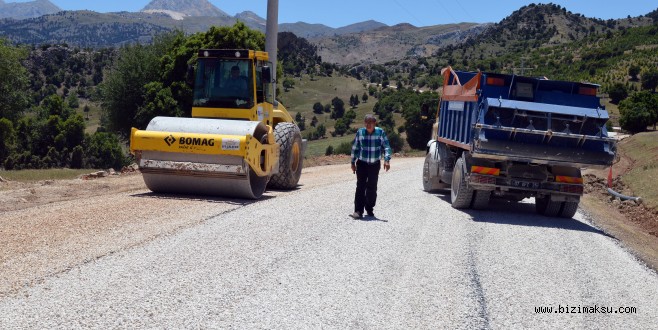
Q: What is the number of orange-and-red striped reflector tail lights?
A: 2